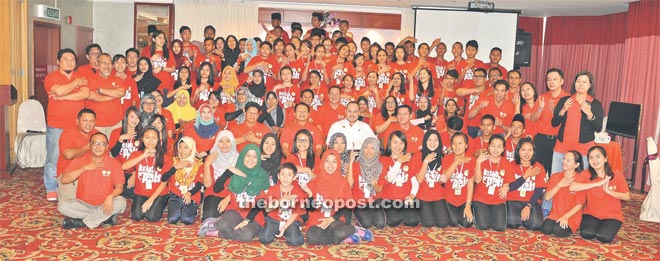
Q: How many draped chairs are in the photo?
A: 2